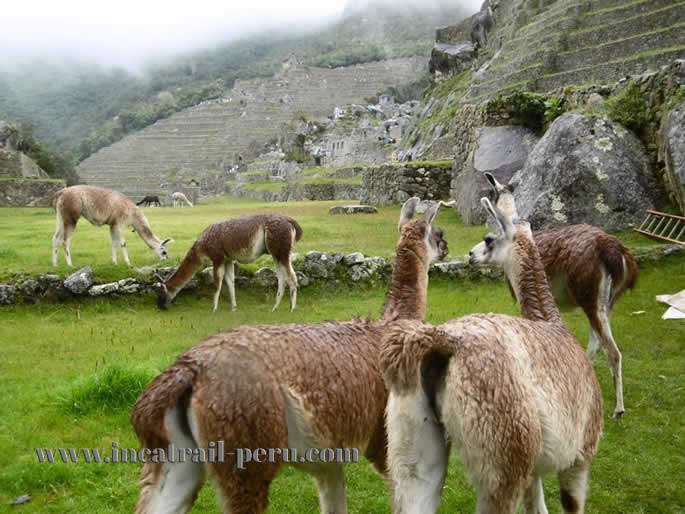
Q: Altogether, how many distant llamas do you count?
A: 2